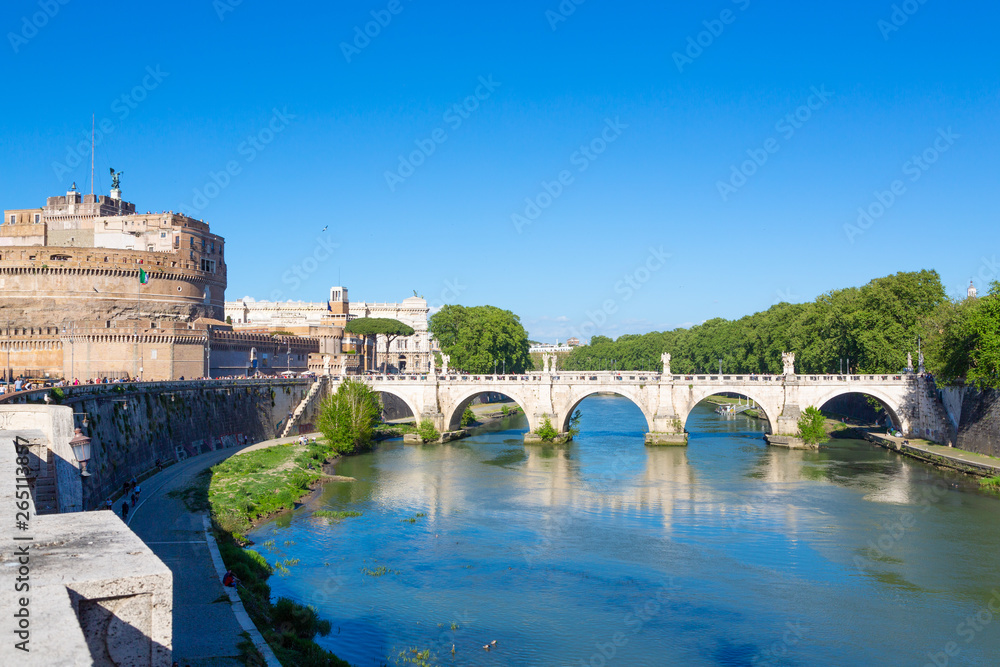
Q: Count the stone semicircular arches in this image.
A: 5